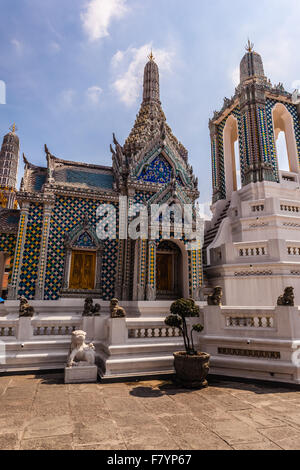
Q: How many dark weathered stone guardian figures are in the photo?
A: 5